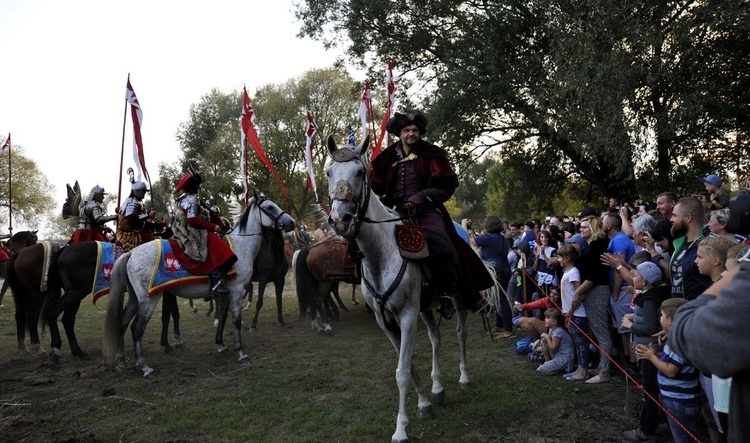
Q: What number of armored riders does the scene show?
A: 3